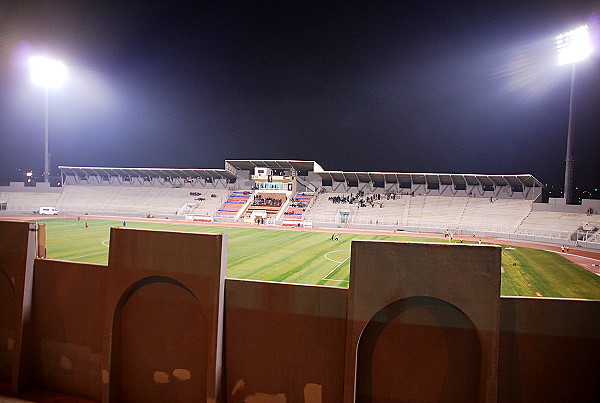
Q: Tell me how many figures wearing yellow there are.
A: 7